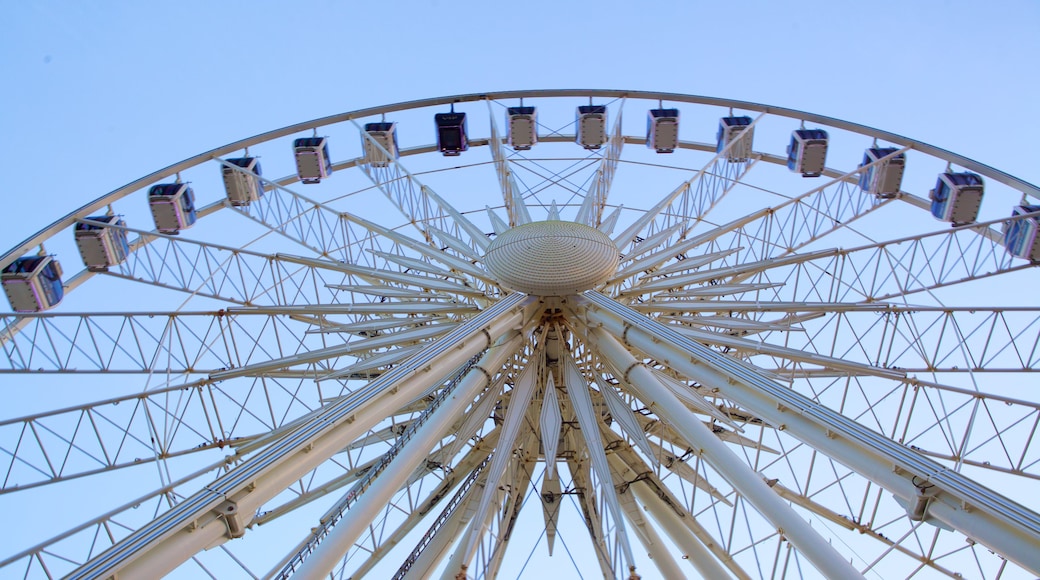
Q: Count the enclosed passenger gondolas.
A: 15